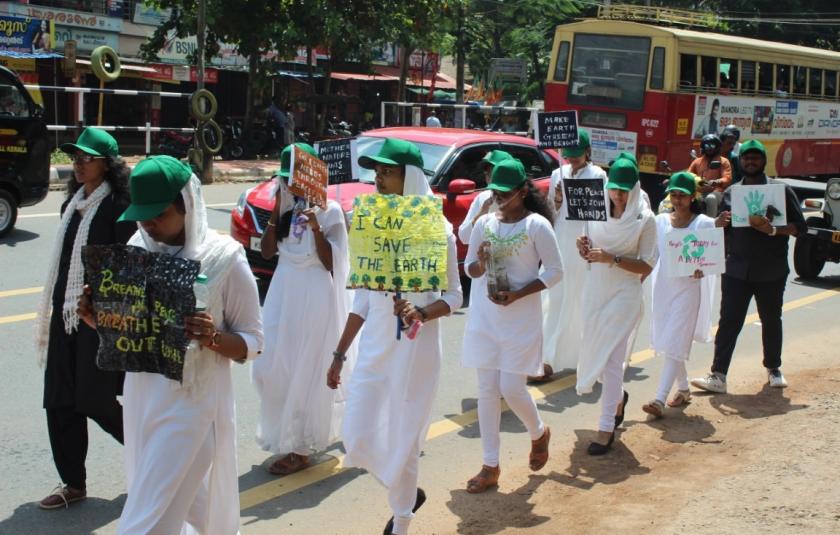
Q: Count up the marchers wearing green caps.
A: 11